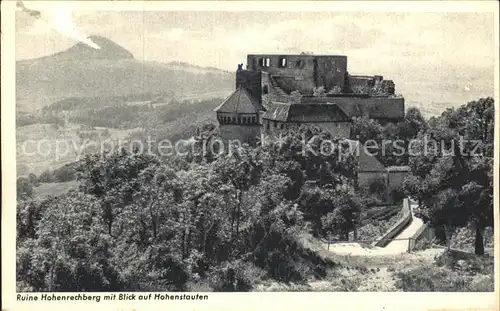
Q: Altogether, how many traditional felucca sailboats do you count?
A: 0